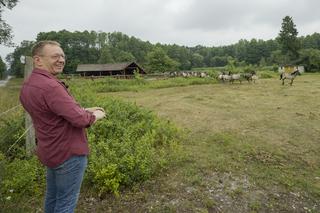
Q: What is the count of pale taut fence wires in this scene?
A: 2